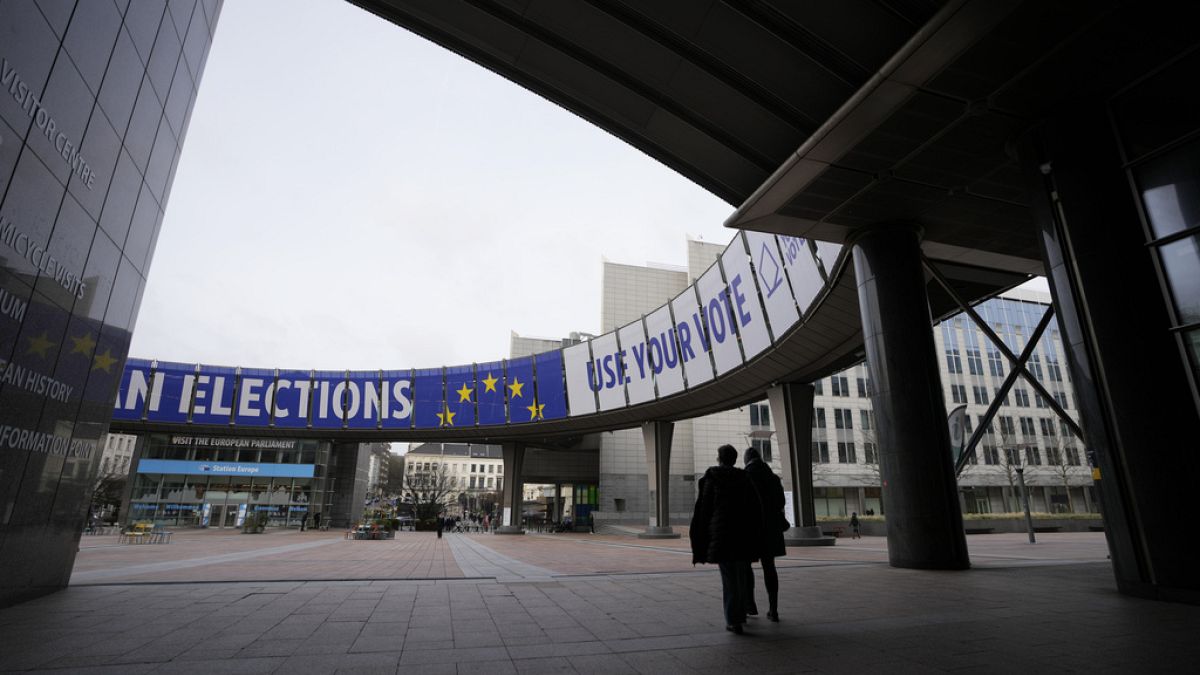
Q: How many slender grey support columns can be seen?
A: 3